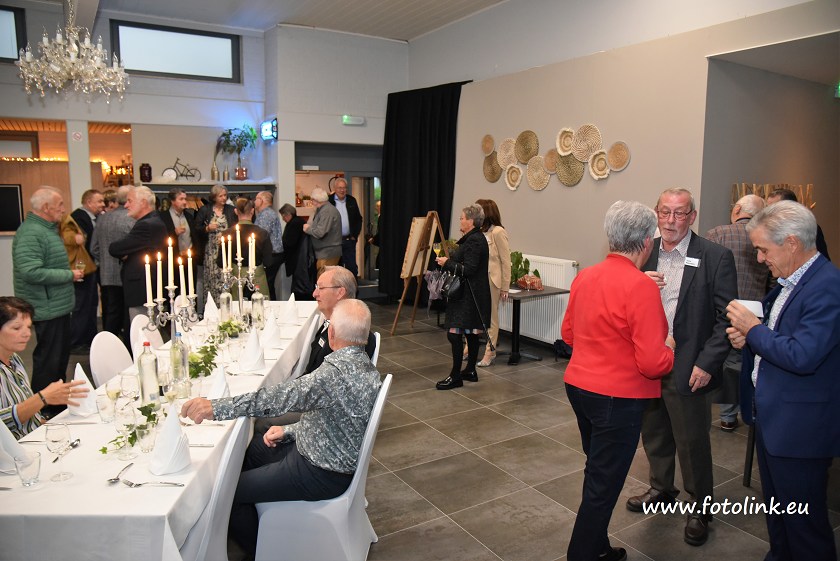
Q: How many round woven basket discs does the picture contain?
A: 12